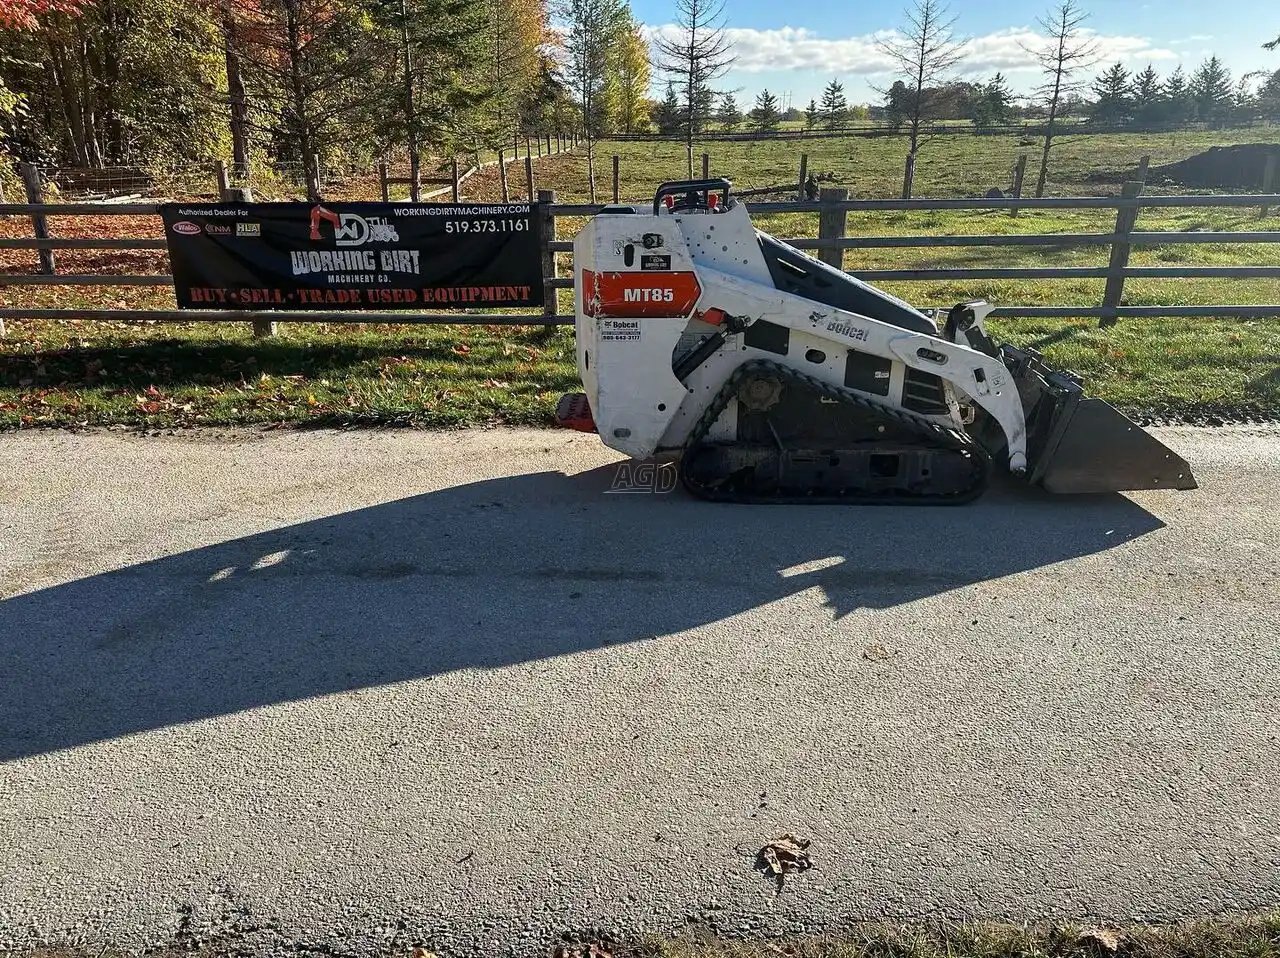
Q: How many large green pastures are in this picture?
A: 1